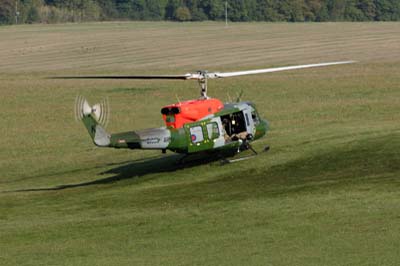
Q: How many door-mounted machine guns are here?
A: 0